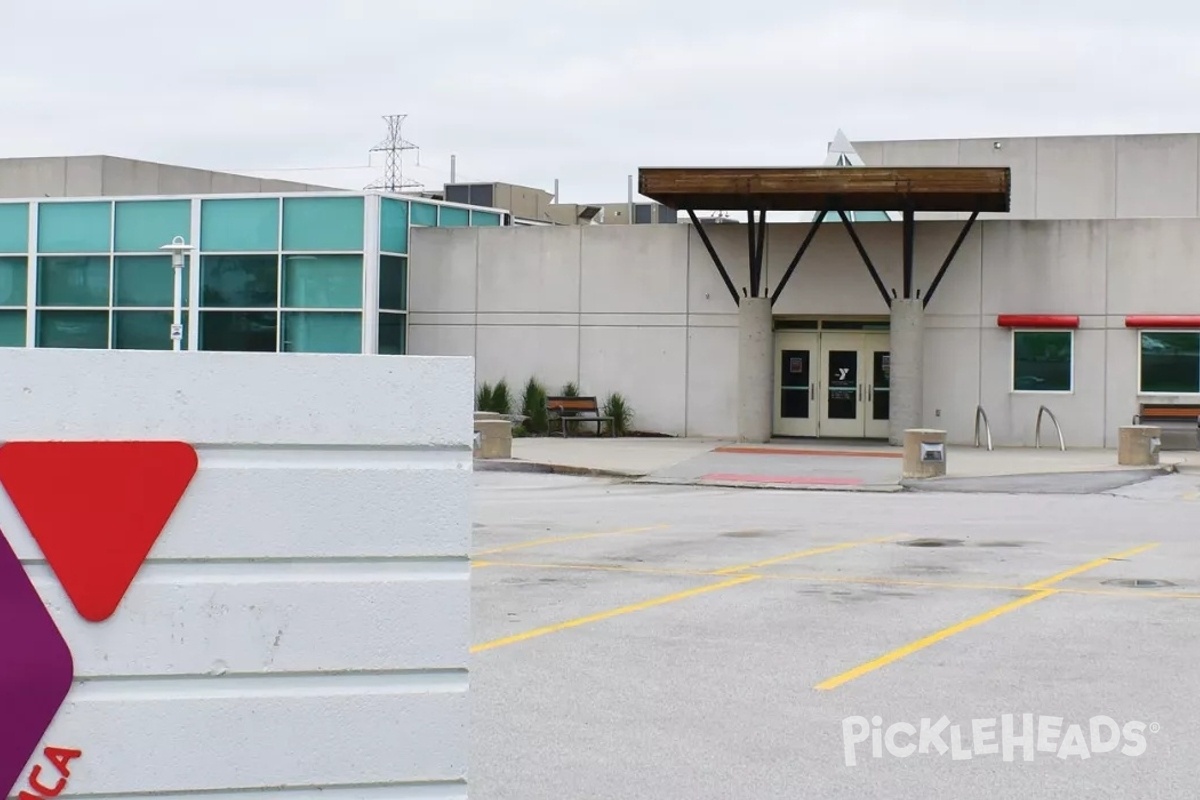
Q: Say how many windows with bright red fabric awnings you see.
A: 2